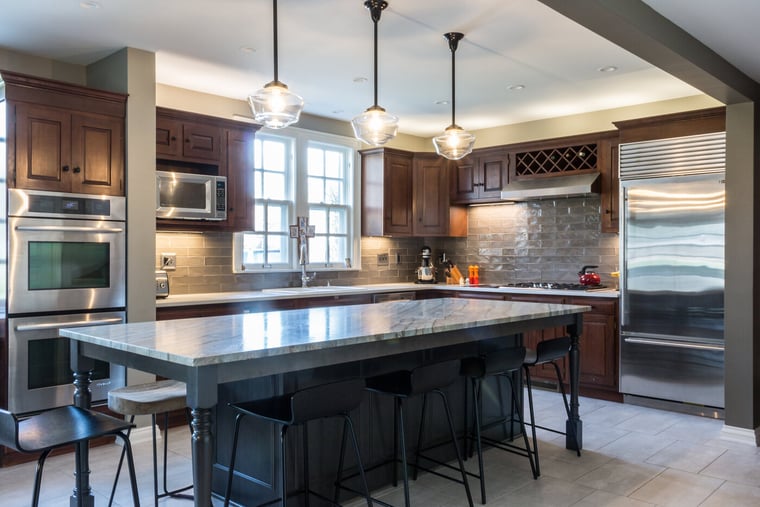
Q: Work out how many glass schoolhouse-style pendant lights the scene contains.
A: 3